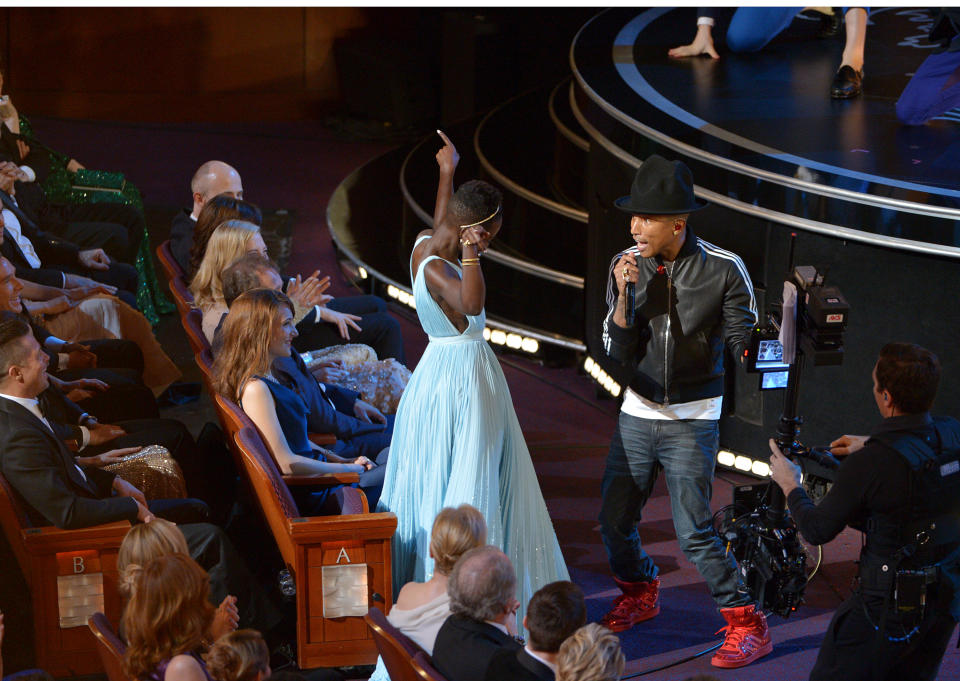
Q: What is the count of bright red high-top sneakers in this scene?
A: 2